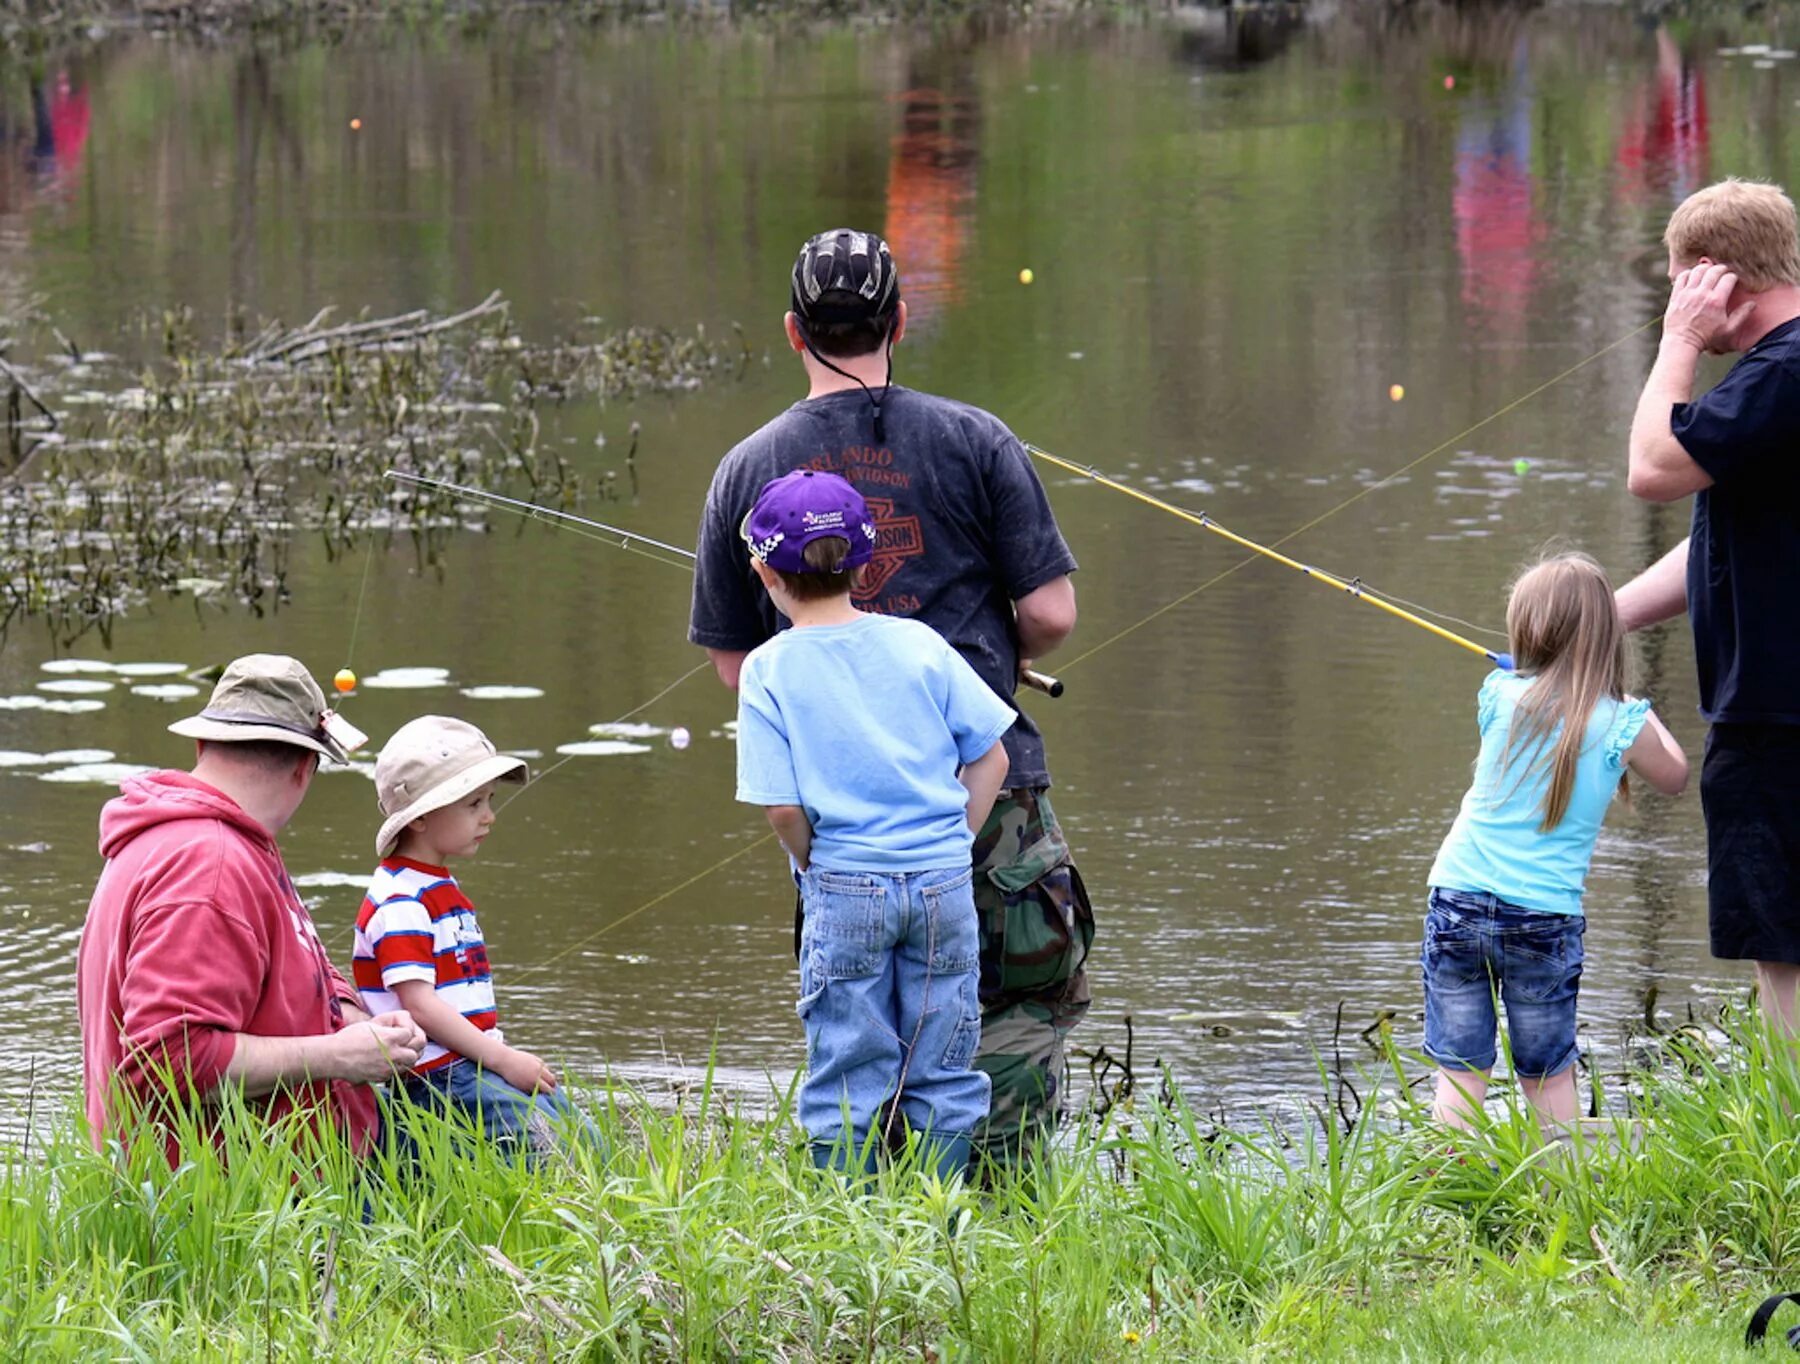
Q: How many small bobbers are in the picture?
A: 7